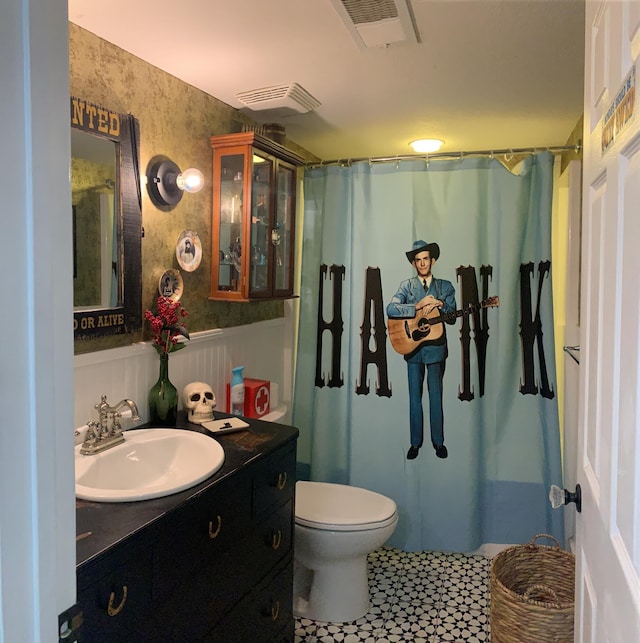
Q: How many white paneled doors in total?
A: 1